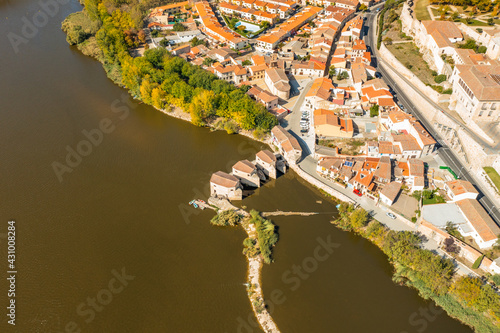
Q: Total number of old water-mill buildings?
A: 3